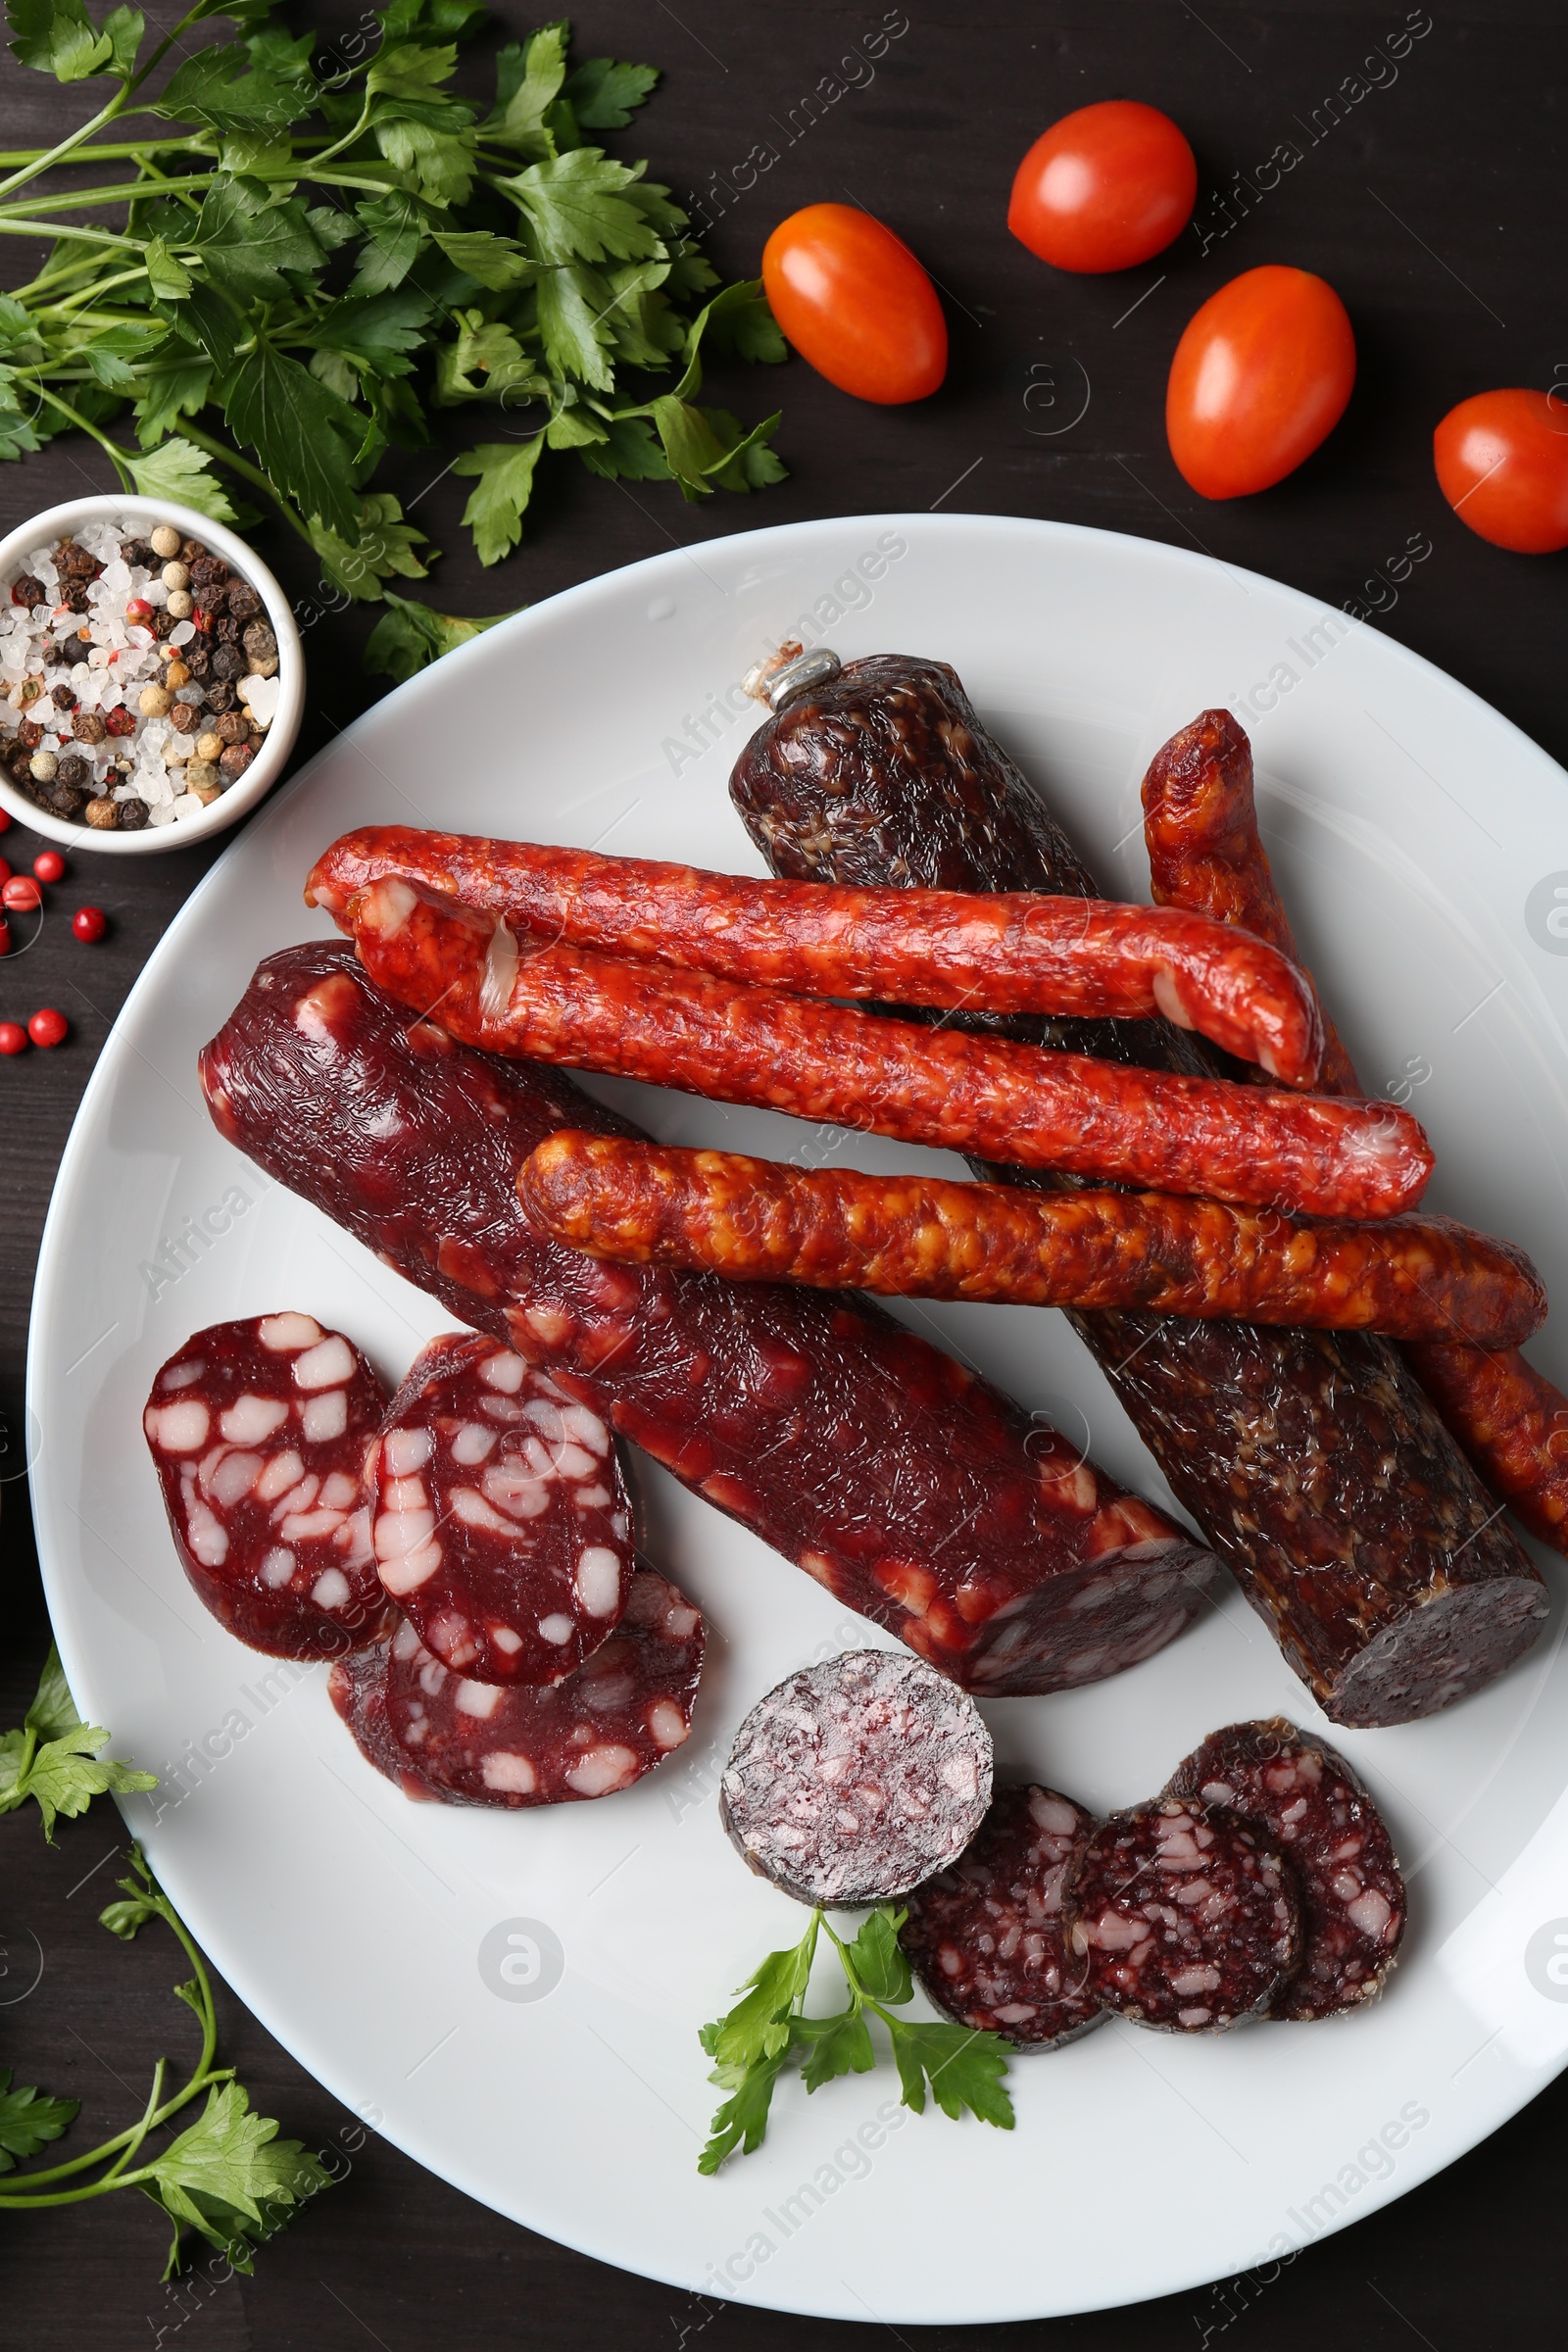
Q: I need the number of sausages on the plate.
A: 6